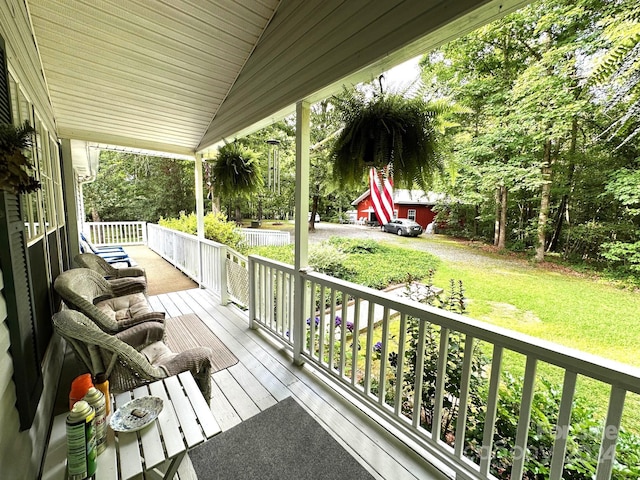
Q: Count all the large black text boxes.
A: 0